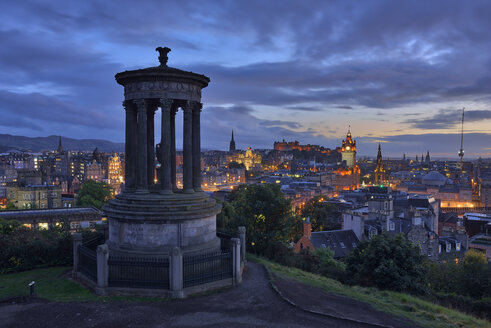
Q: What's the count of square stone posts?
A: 5